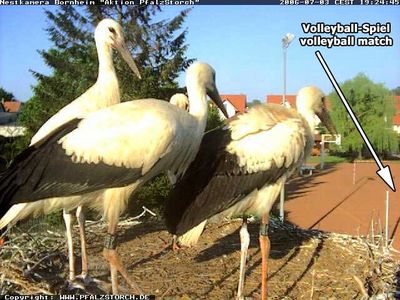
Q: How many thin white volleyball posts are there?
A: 2